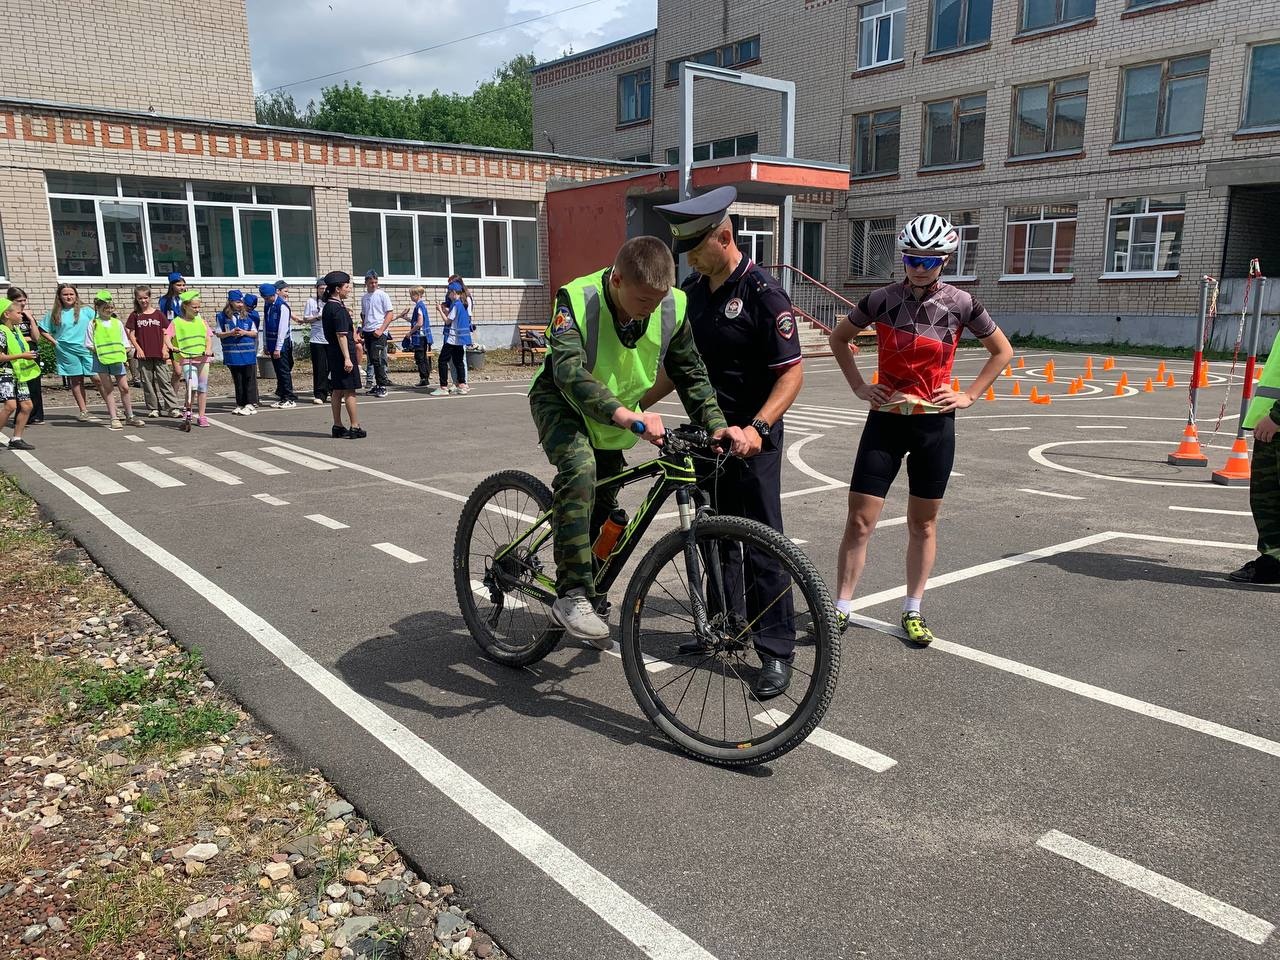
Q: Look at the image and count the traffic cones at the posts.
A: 2